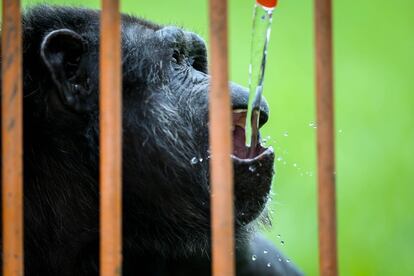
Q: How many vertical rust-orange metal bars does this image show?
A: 4